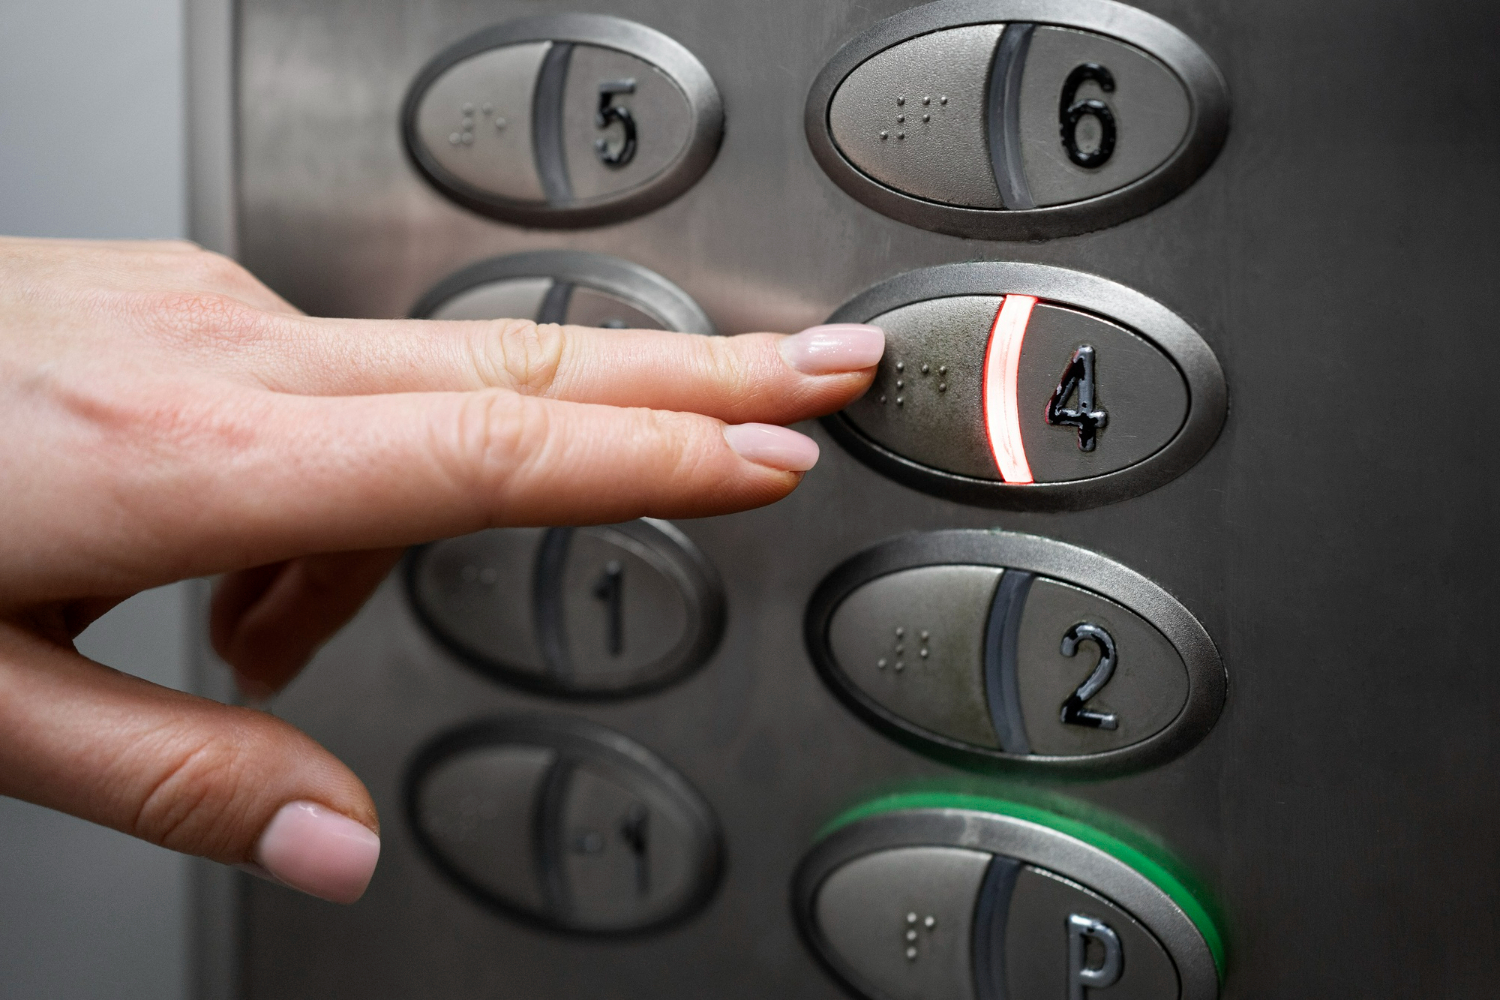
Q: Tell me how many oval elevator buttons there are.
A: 8